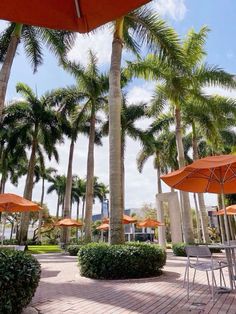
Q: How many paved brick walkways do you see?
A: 1